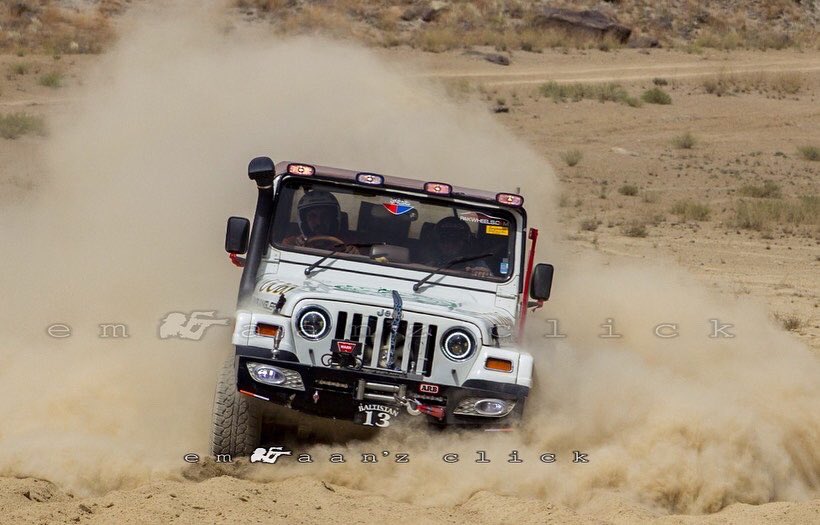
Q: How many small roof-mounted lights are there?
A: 4